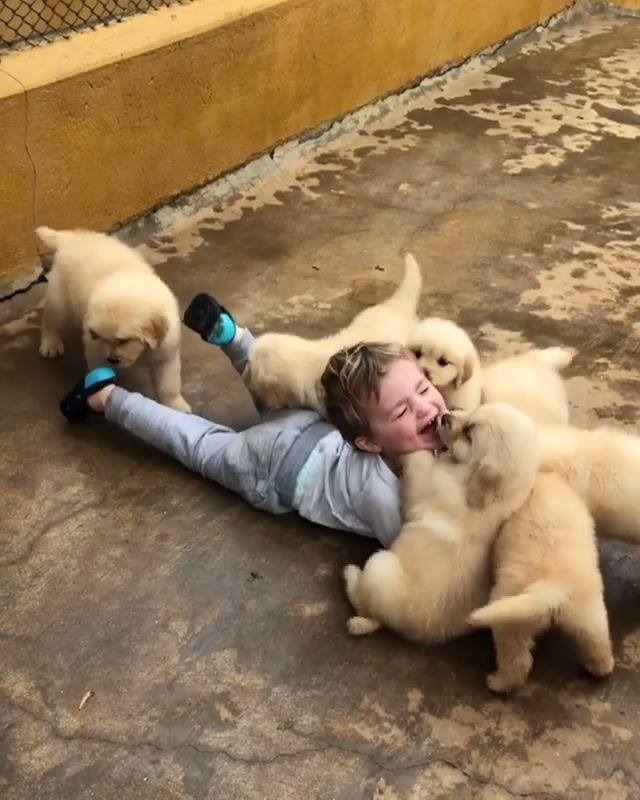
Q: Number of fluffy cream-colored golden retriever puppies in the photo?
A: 6